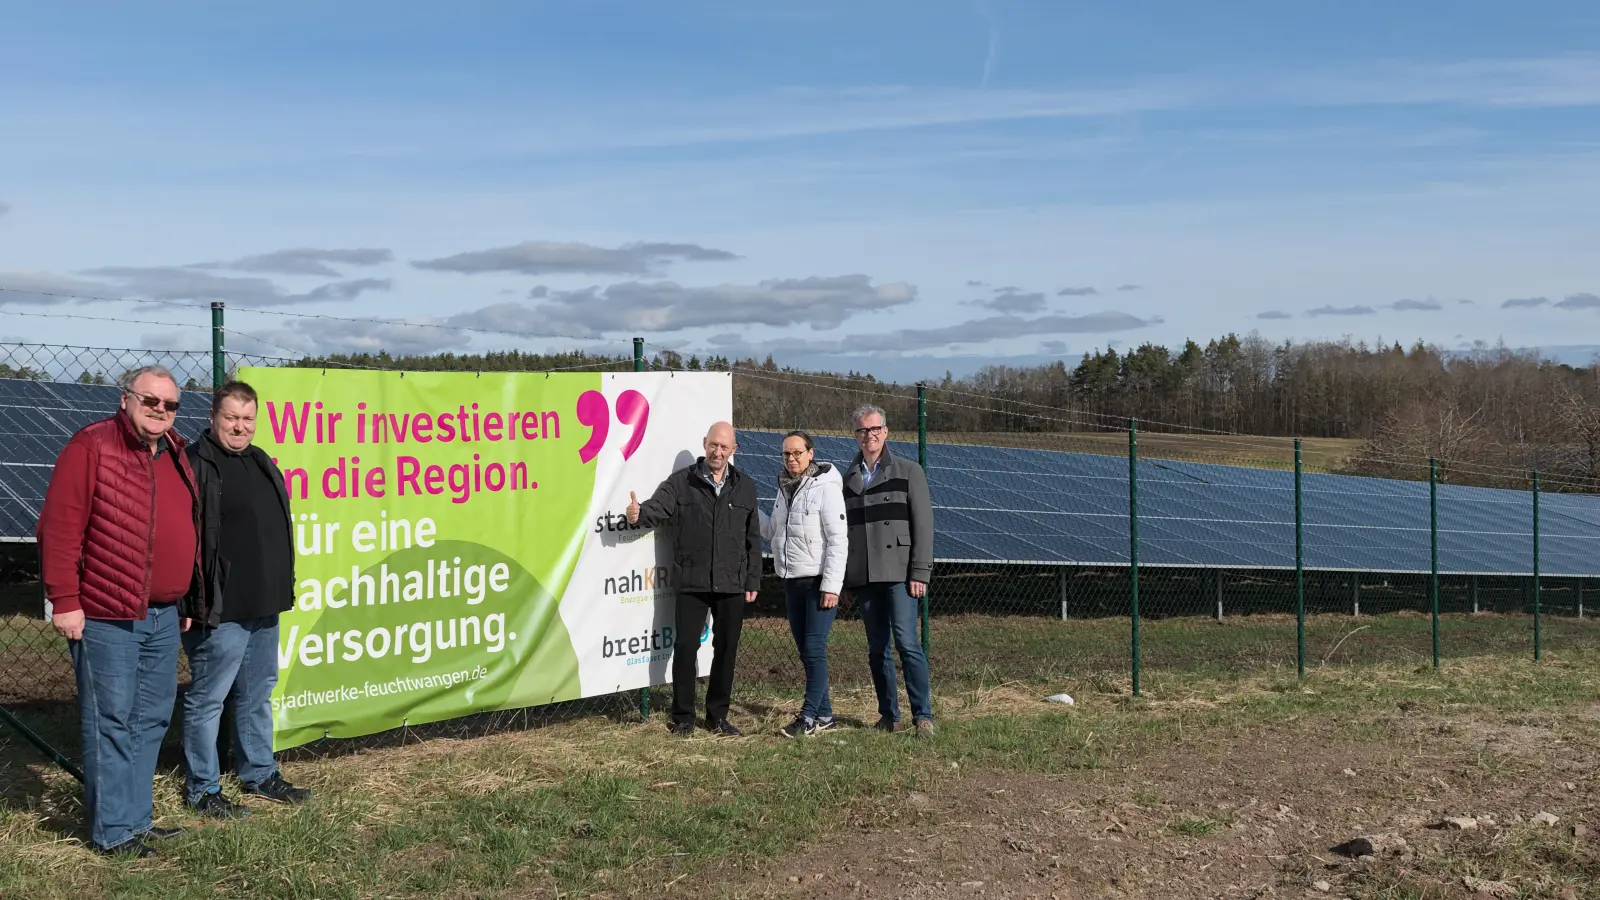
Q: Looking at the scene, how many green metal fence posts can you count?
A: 7